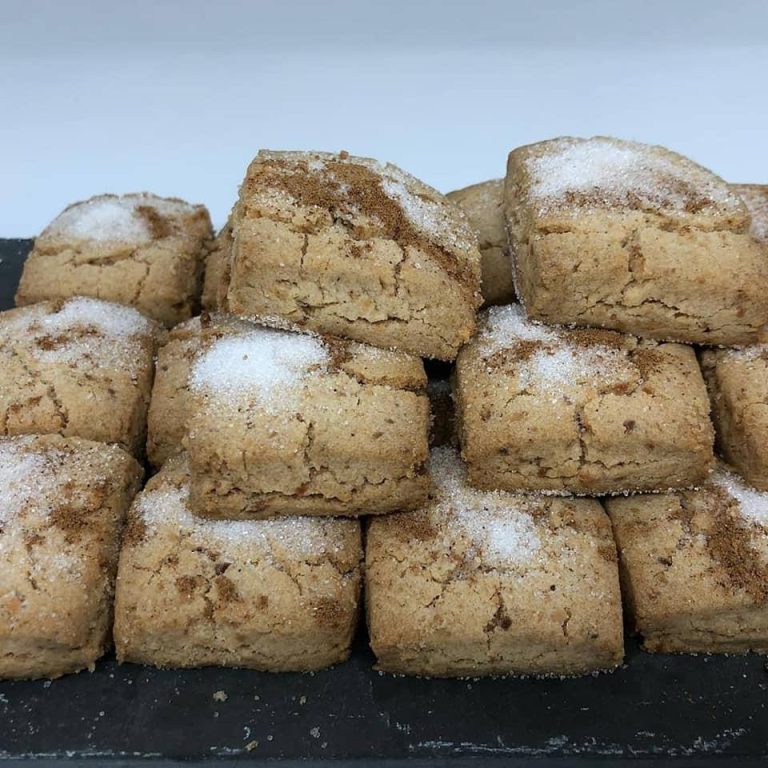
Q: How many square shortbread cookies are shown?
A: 15